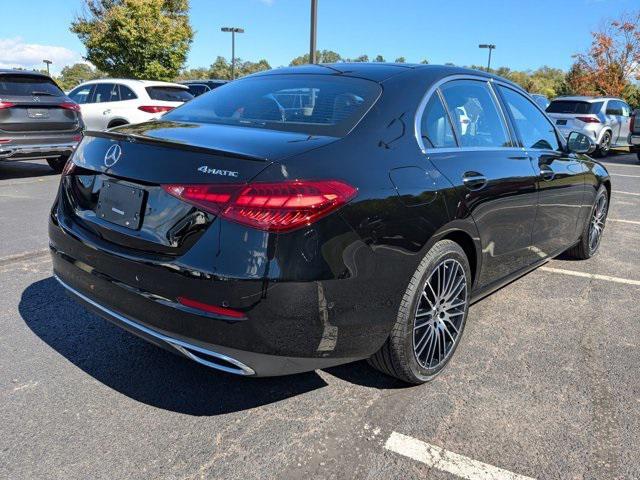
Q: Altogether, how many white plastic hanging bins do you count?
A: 0